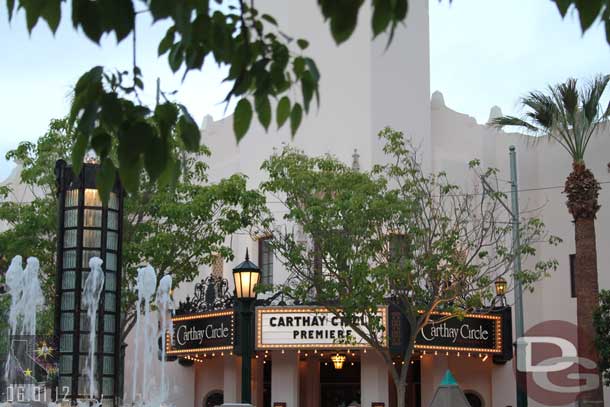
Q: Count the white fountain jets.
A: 5